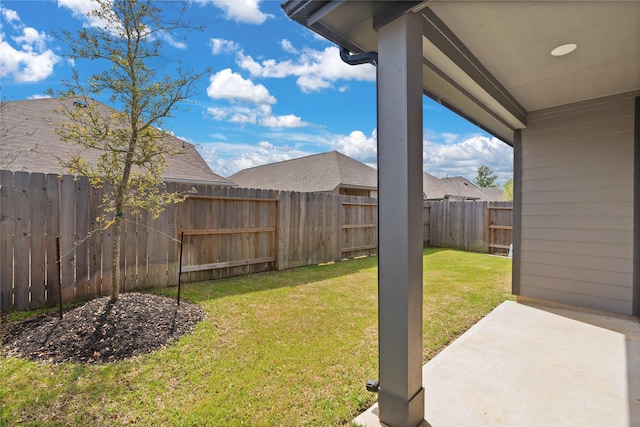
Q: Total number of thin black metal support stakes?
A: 2